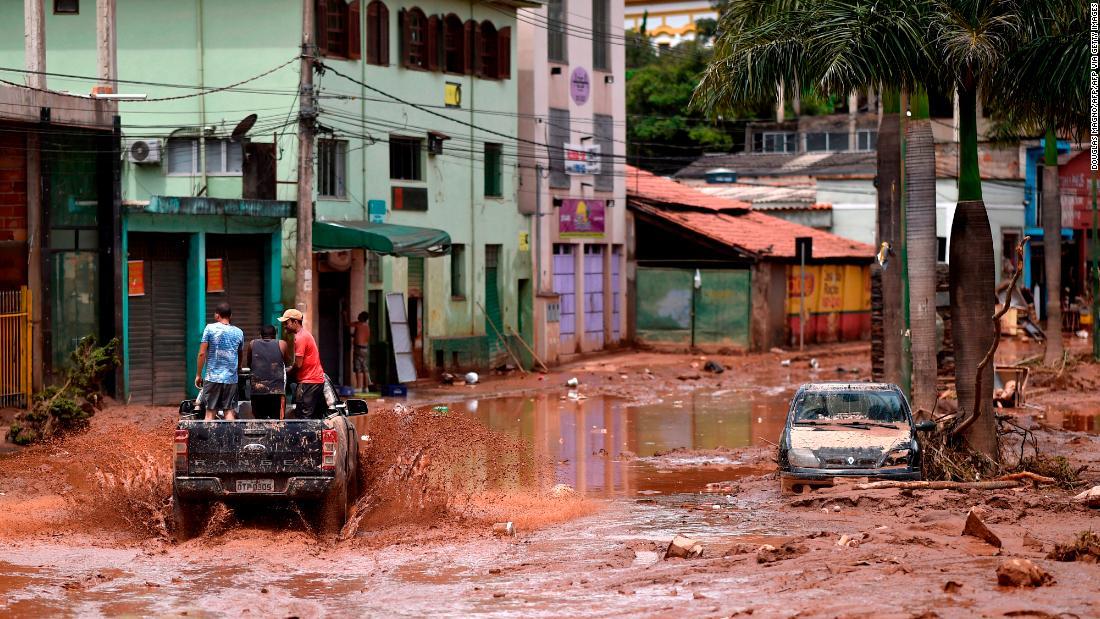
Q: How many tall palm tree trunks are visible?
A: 4